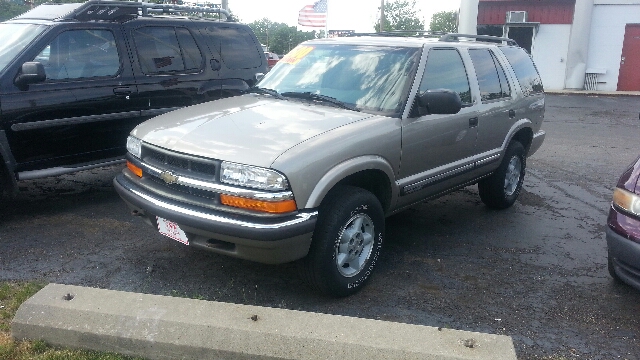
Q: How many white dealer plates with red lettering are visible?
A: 1